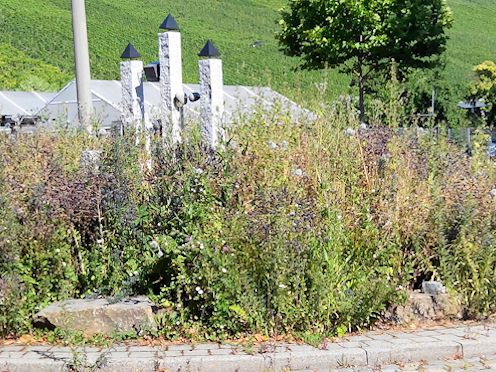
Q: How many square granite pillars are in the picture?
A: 3